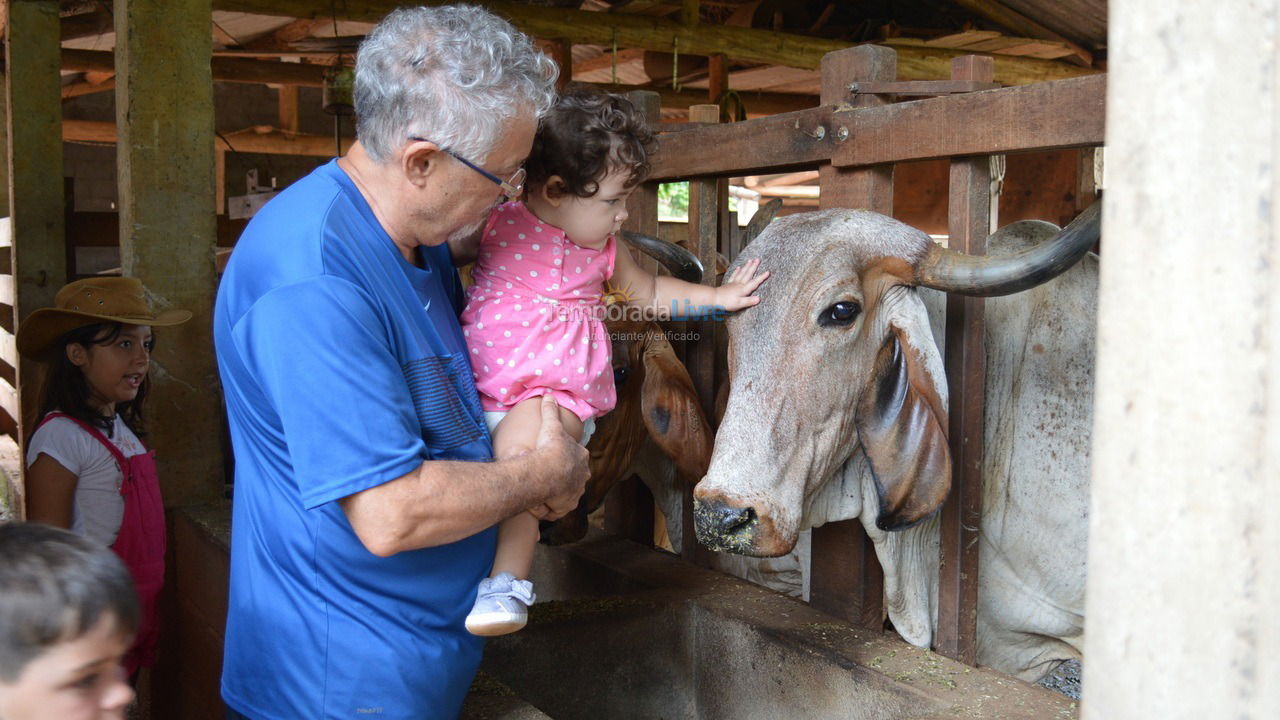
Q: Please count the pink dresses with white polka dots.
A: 1